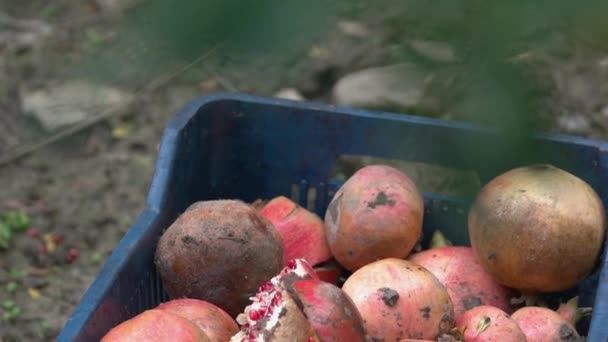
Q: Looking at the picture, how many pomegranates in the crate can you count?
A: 11